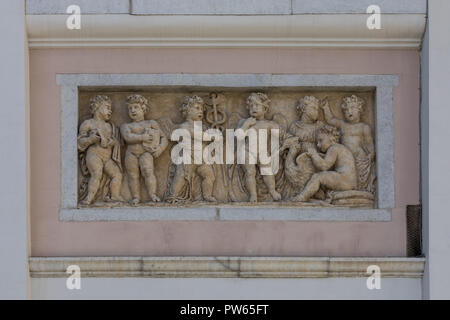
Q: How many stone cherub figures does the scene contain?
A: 7